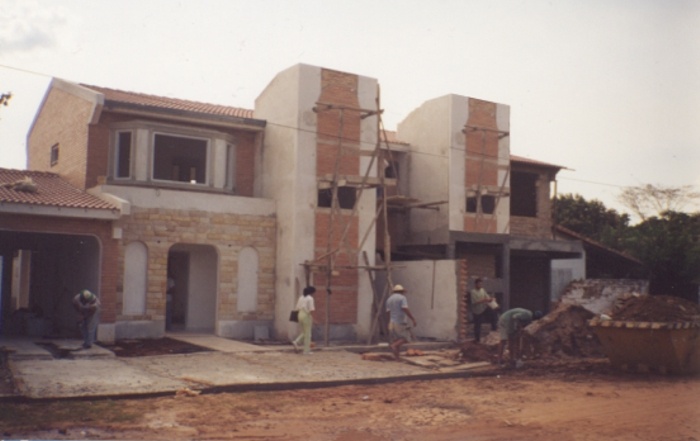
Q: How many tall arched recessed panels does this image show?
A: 2